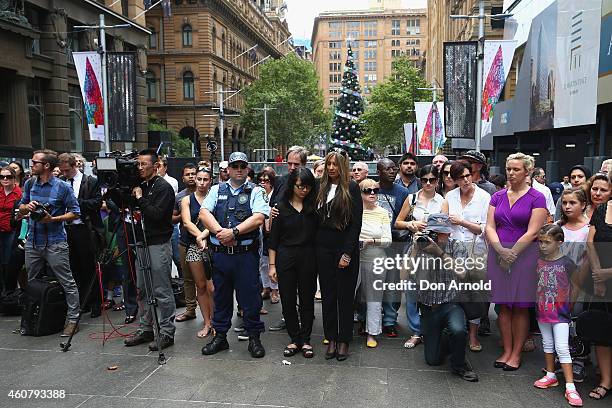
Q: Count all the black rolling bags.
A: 1